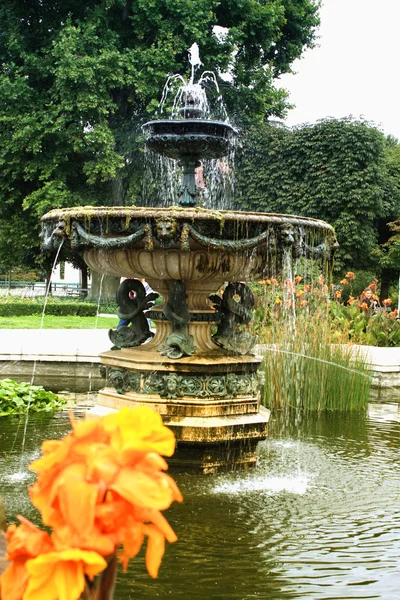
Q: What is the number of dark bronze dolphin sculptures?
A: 3